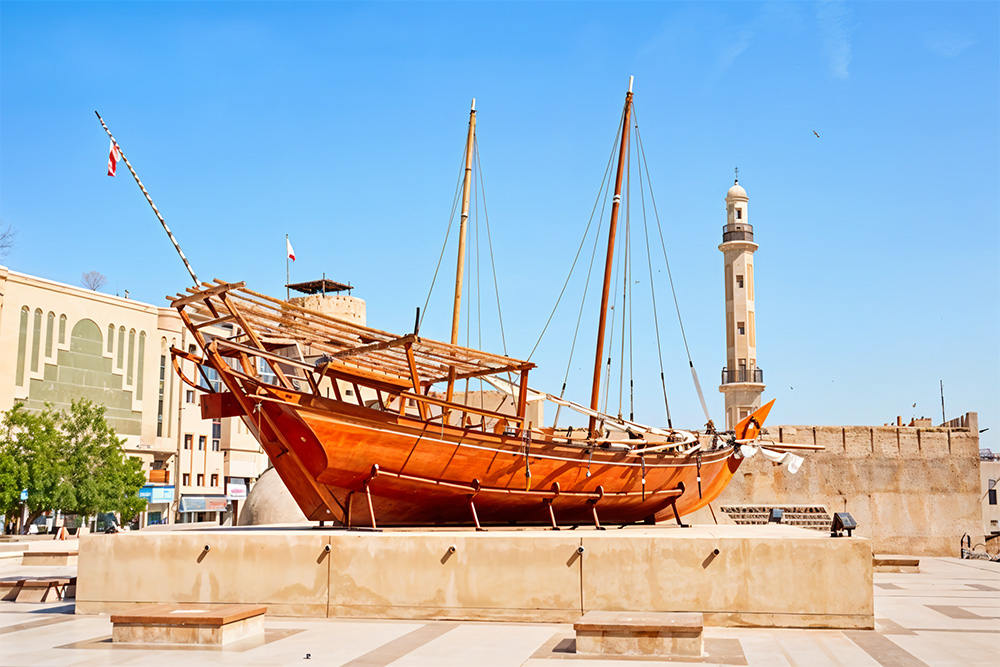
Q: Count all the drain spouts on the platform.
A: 5